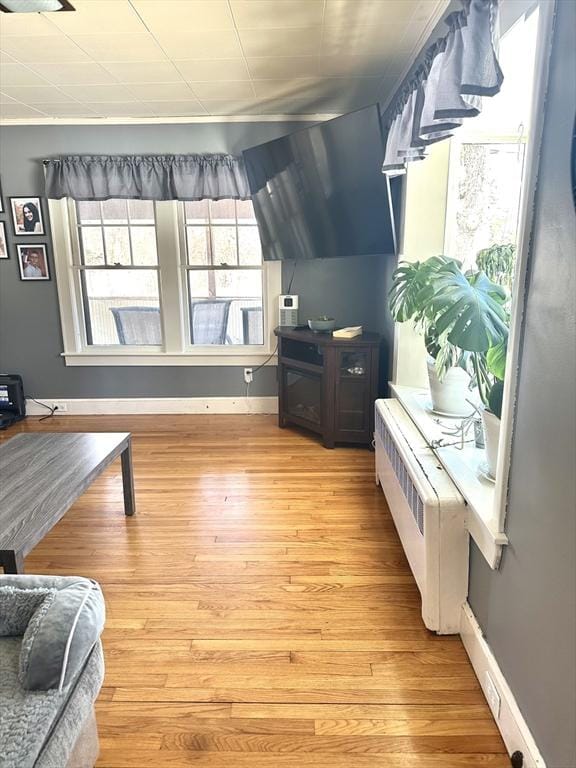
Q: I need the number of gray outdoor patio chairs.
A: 3